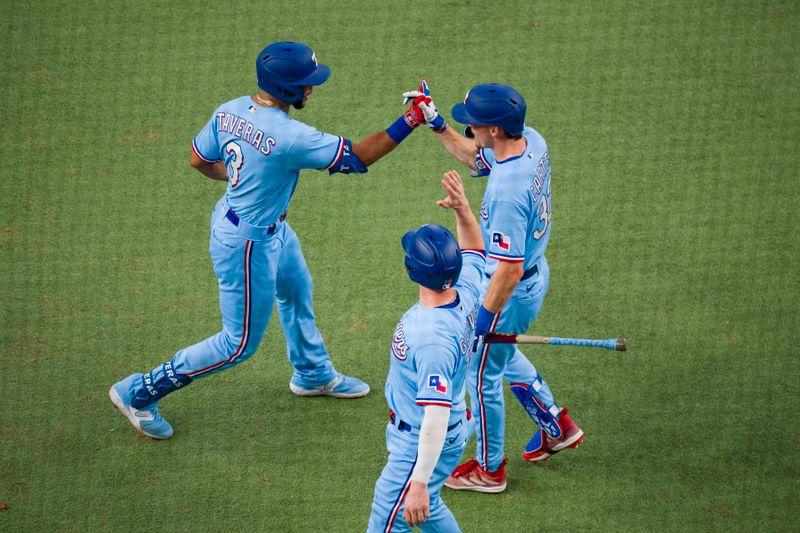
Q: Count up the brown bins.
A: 0